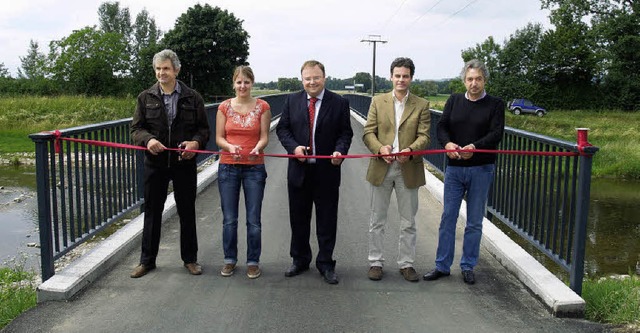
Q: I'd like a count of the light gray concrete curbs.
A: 2